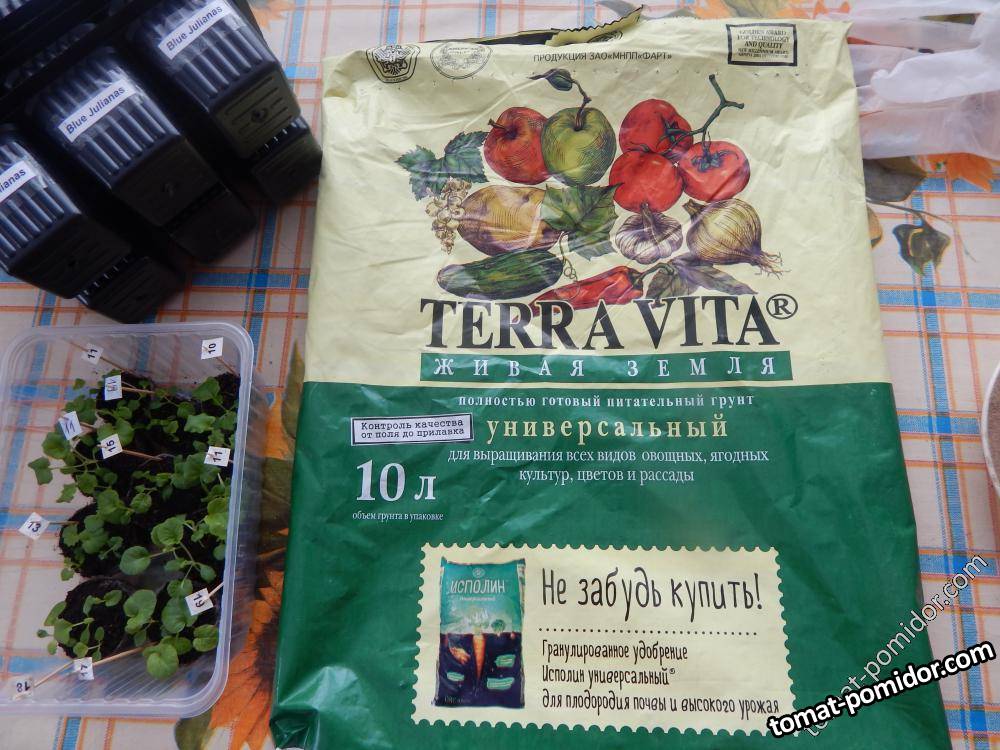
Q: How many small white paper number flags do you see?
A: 10